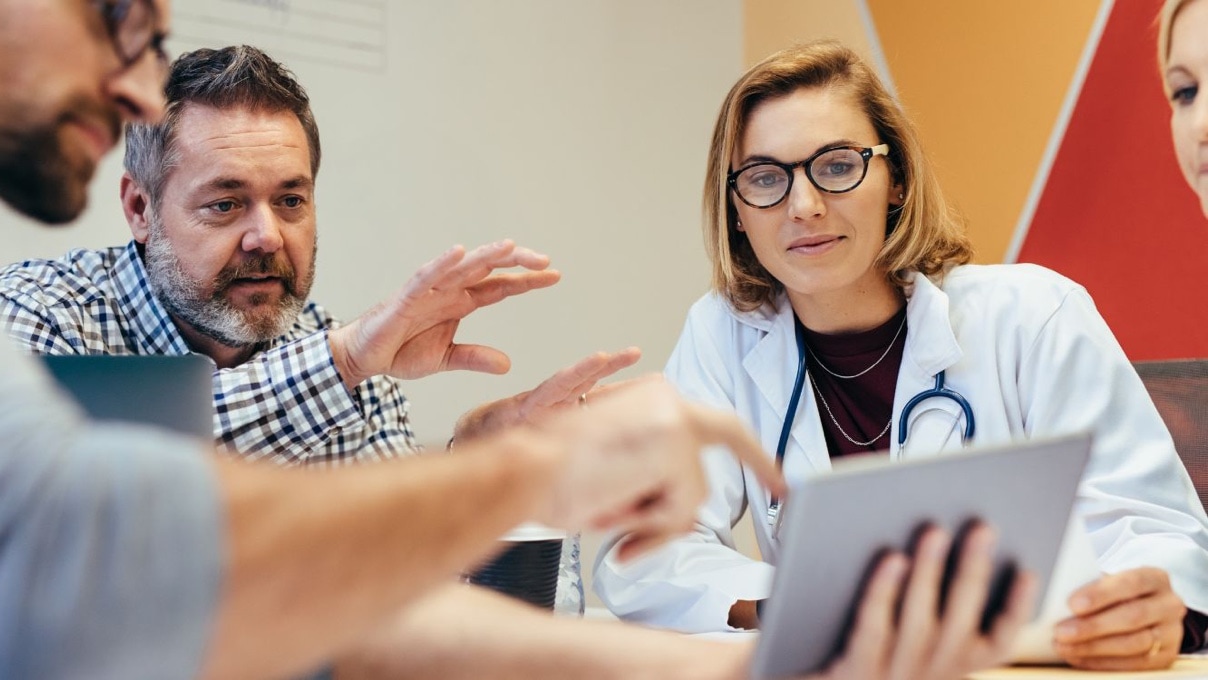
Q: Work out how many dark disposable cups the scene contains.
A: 1